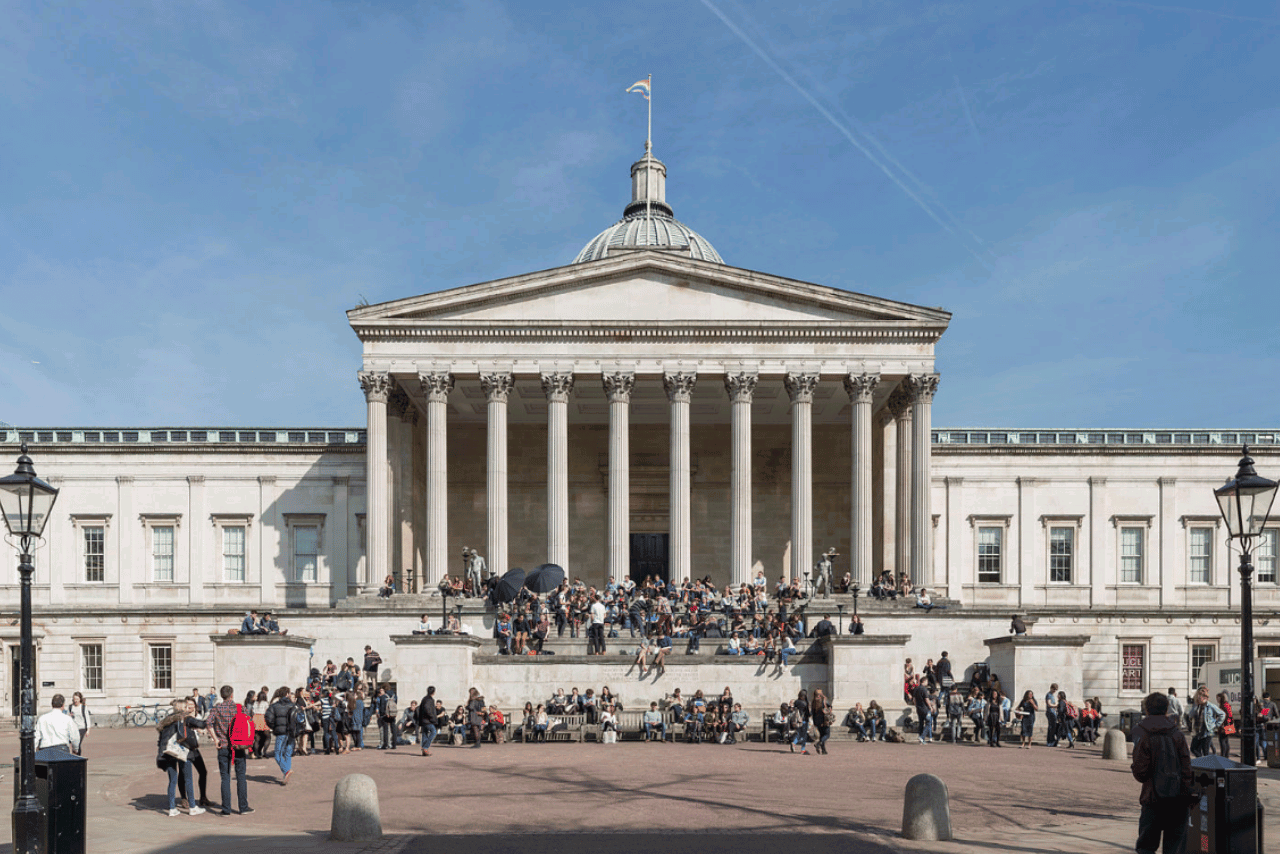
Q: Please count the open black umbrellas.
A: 2